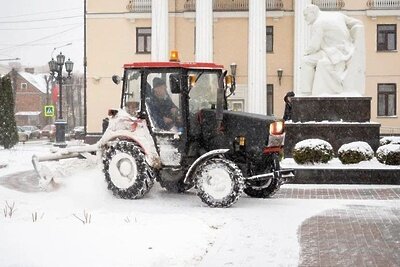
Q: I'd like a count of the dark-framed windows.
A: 5